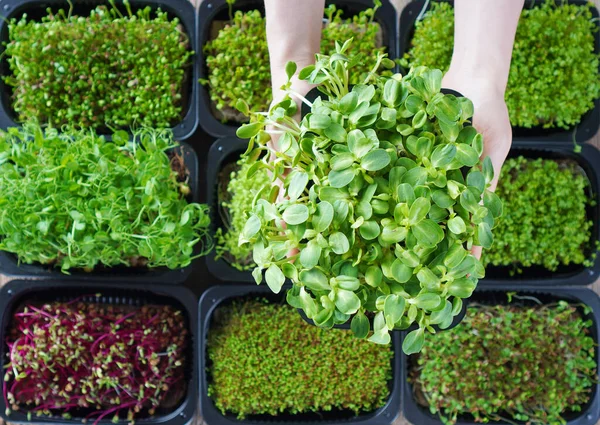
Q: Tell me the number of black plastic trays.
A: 10